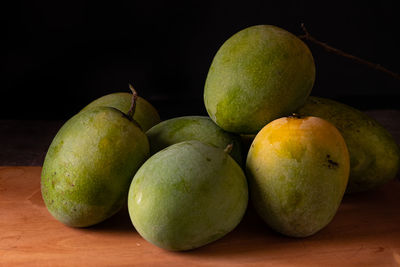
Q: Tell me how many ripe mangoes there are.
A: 1